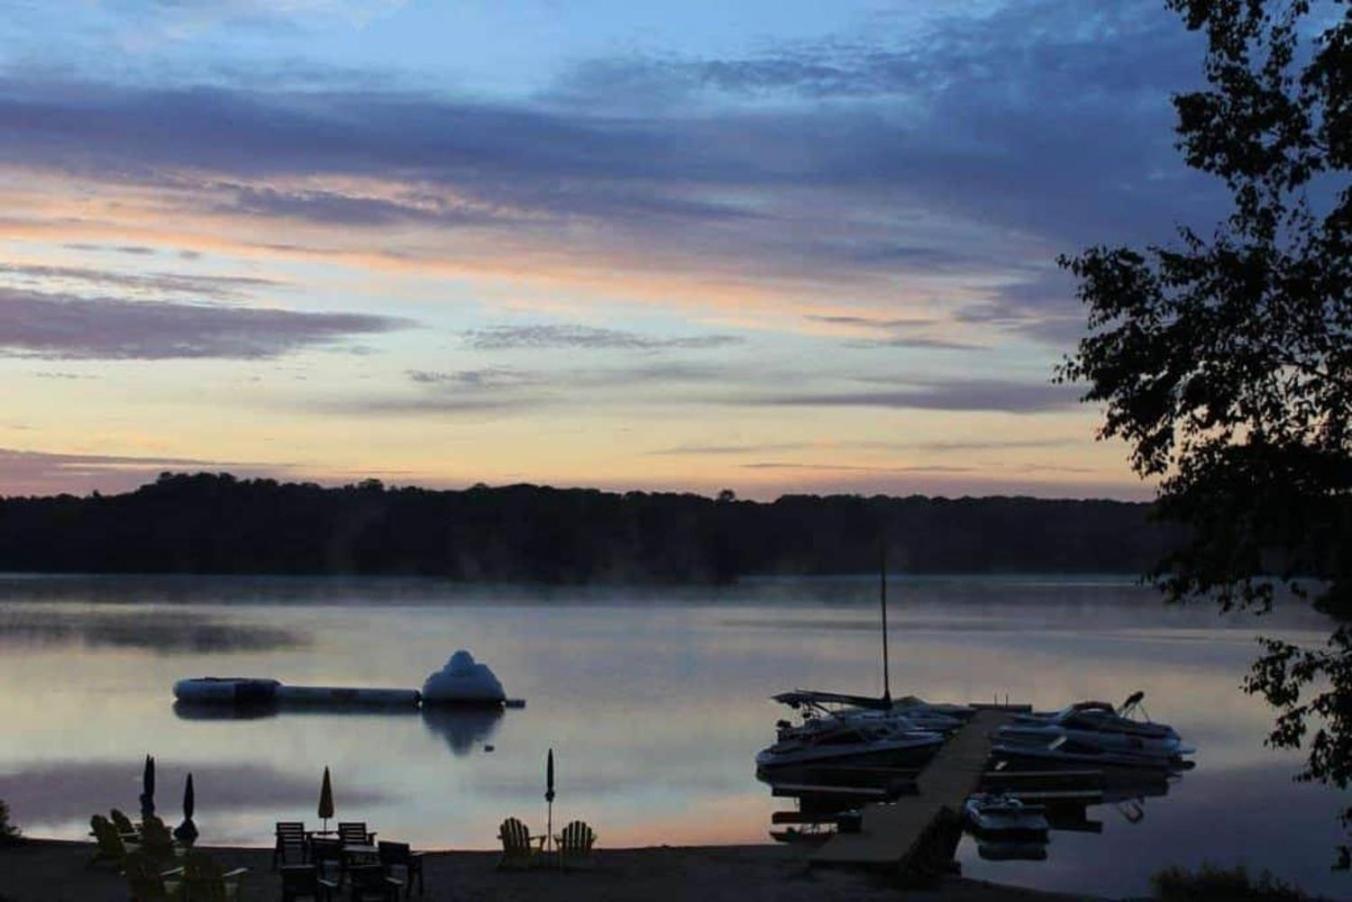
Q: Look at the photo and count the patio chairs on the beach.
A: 13